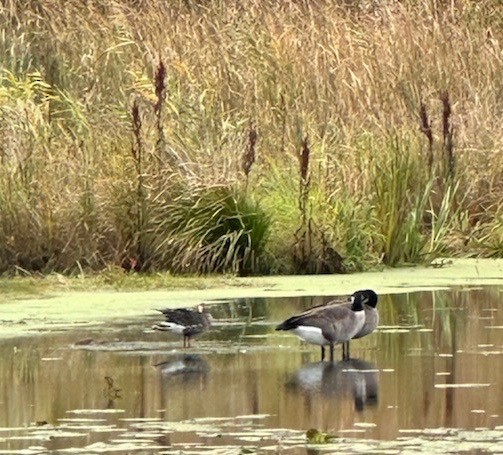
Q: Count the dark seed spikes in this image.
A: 6